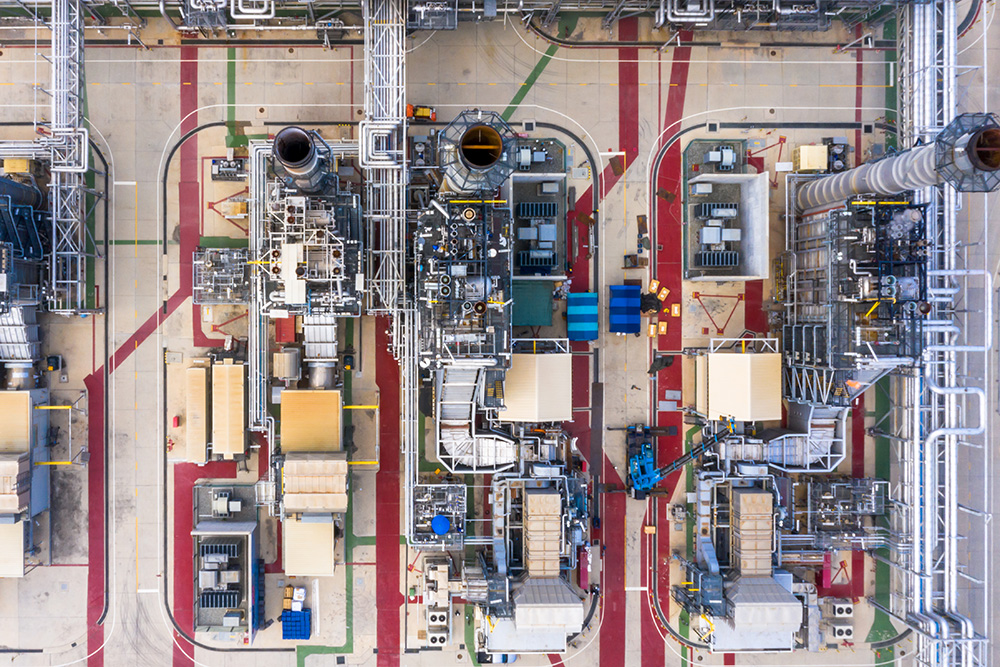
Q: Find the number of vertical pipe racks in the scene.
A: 3